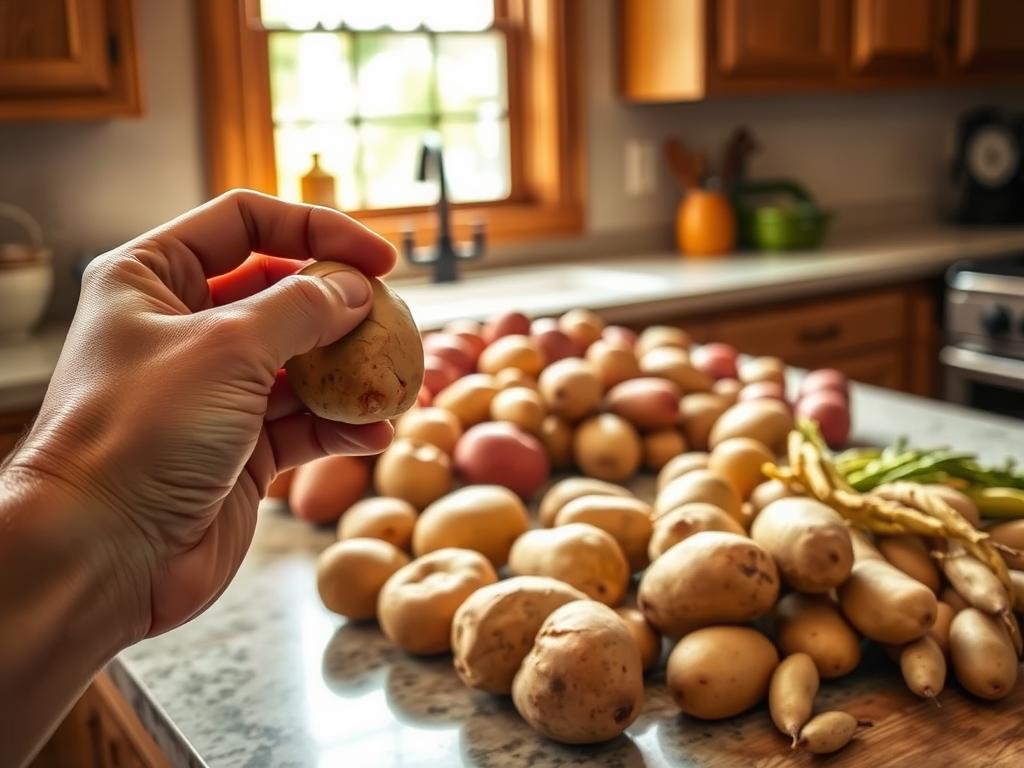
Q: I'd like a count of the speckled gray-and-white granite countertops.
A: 1